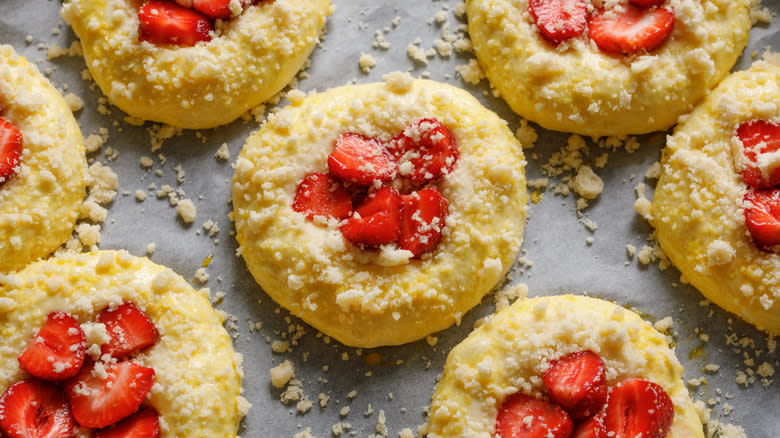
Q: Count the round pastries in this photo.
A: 7